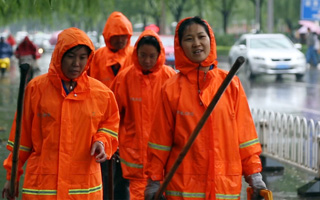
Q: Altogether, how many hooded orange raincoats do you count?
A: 4